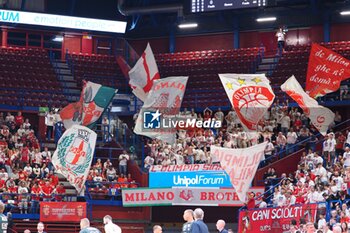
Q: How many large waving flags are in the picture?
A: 8